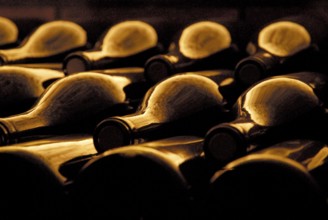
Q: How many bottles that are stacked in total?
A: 12